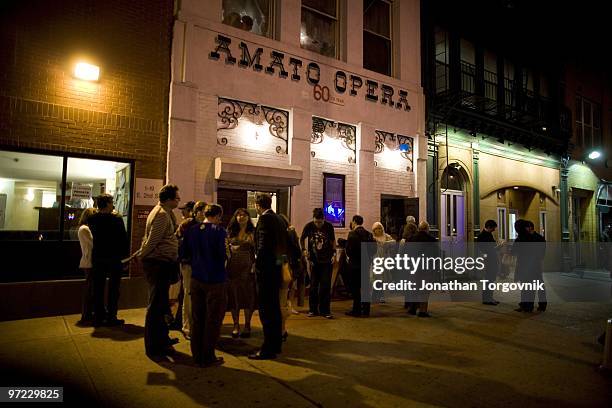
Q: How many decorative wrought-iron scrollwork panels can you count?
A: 3